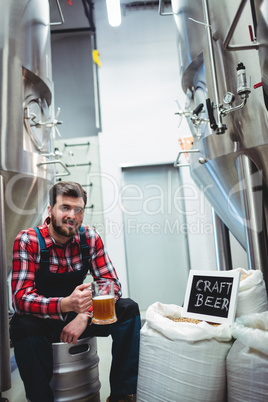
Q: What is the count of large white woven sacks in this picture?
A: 3